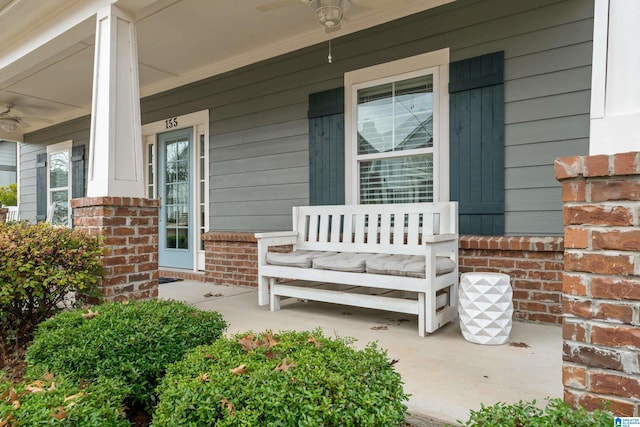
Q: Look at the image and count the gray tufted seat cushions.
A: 3